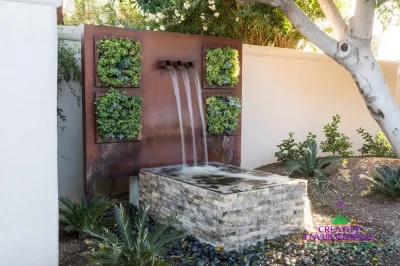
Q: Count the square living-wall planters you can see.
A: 4